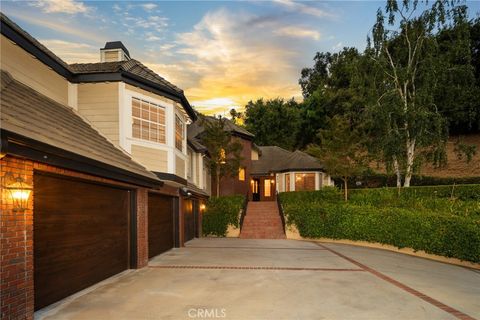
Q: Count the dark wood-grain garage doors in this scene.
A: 3